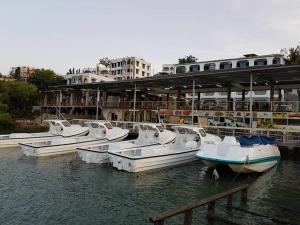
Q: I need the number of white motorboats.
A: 5